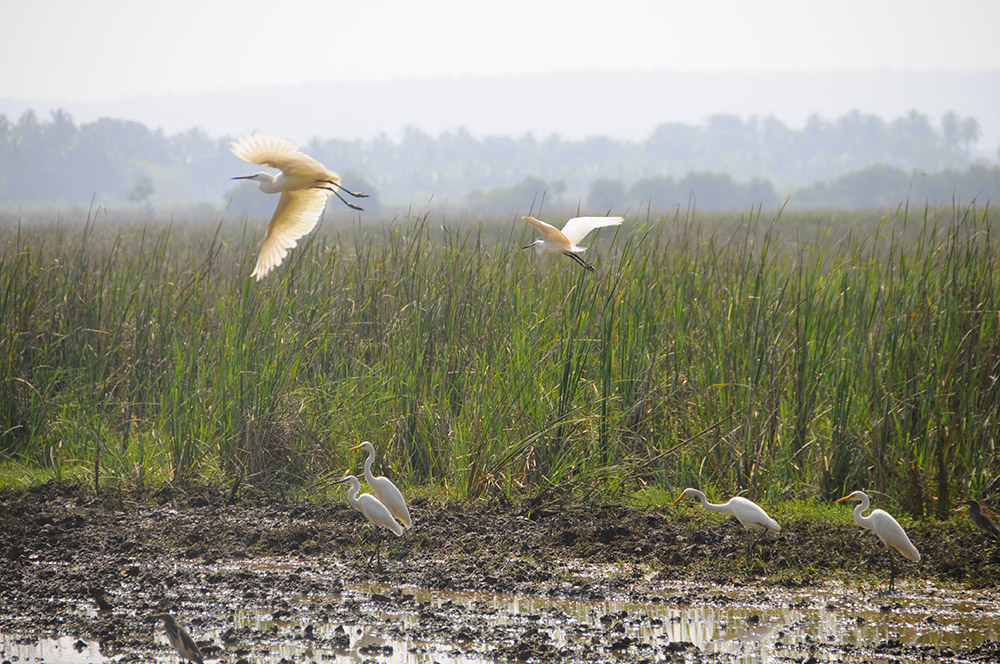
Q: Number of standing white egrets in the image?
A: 4